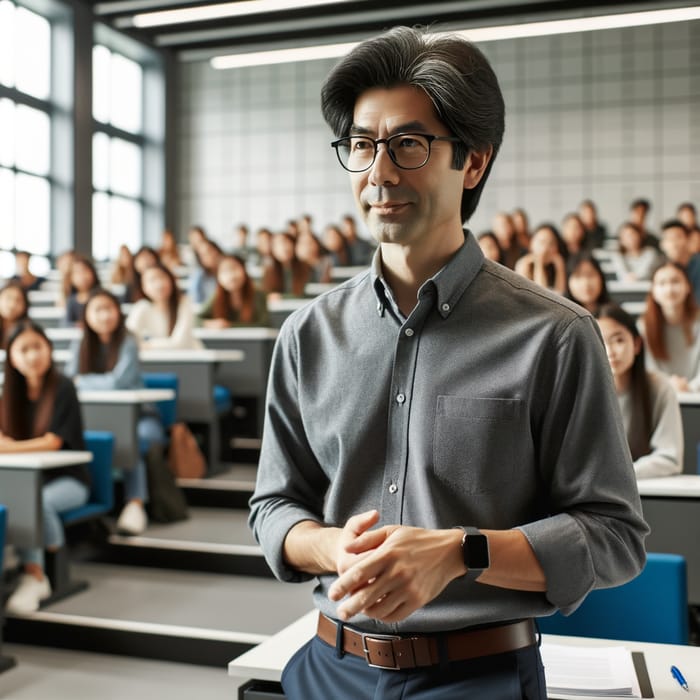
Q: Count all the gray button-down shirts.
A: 1